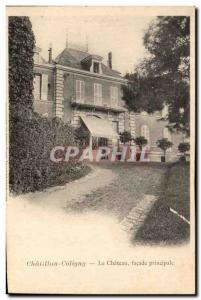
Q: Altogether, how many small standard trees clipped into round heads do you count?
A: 4